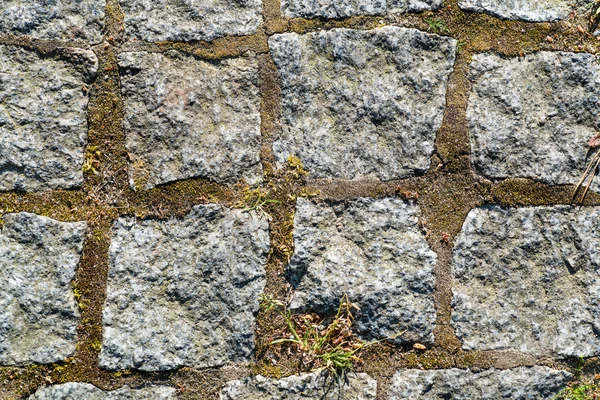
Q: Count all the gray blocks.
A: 15